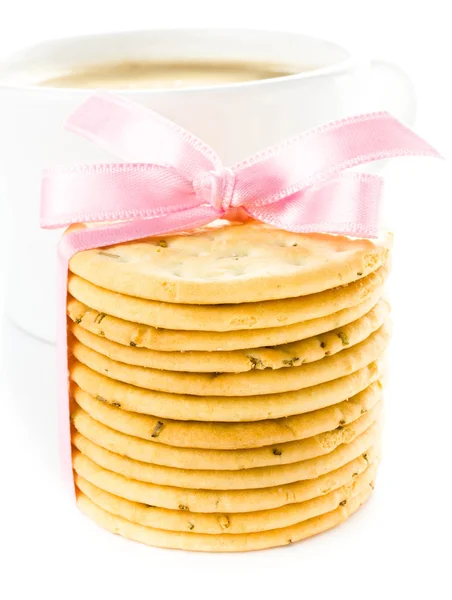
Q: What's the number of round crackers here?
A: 12